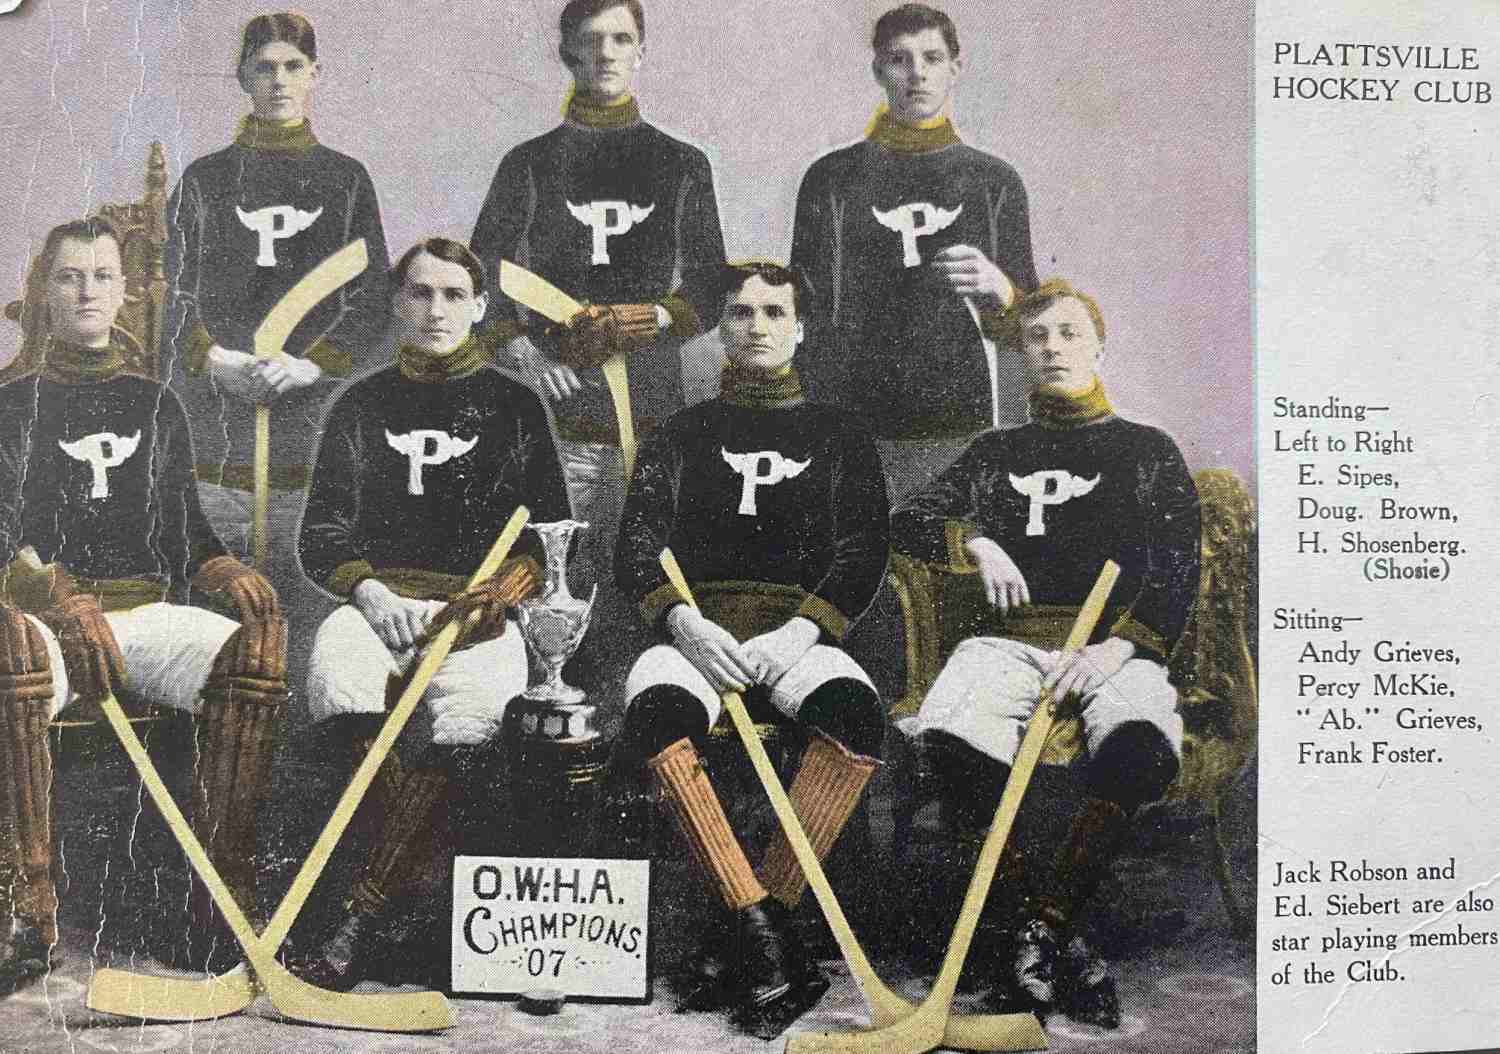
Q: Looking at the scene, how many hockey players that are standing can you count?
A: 3